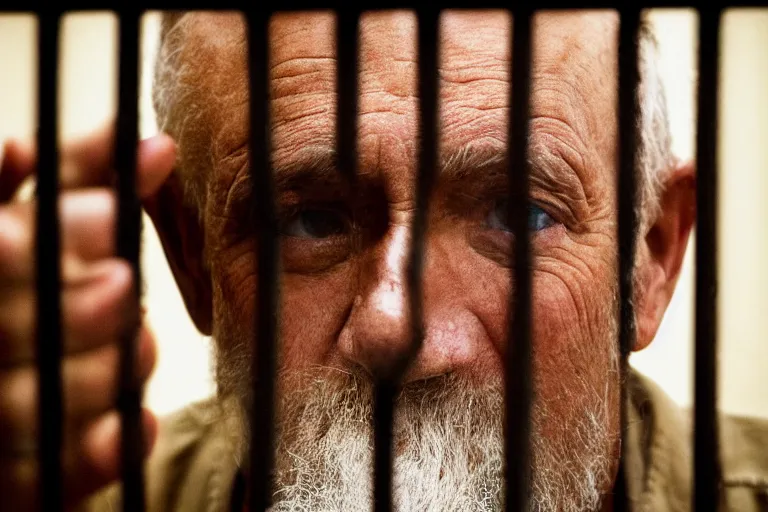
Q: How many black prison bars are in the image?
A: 8